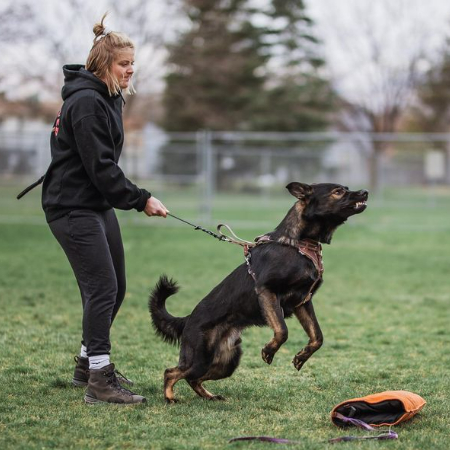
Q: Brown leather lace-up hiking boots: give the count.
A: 2